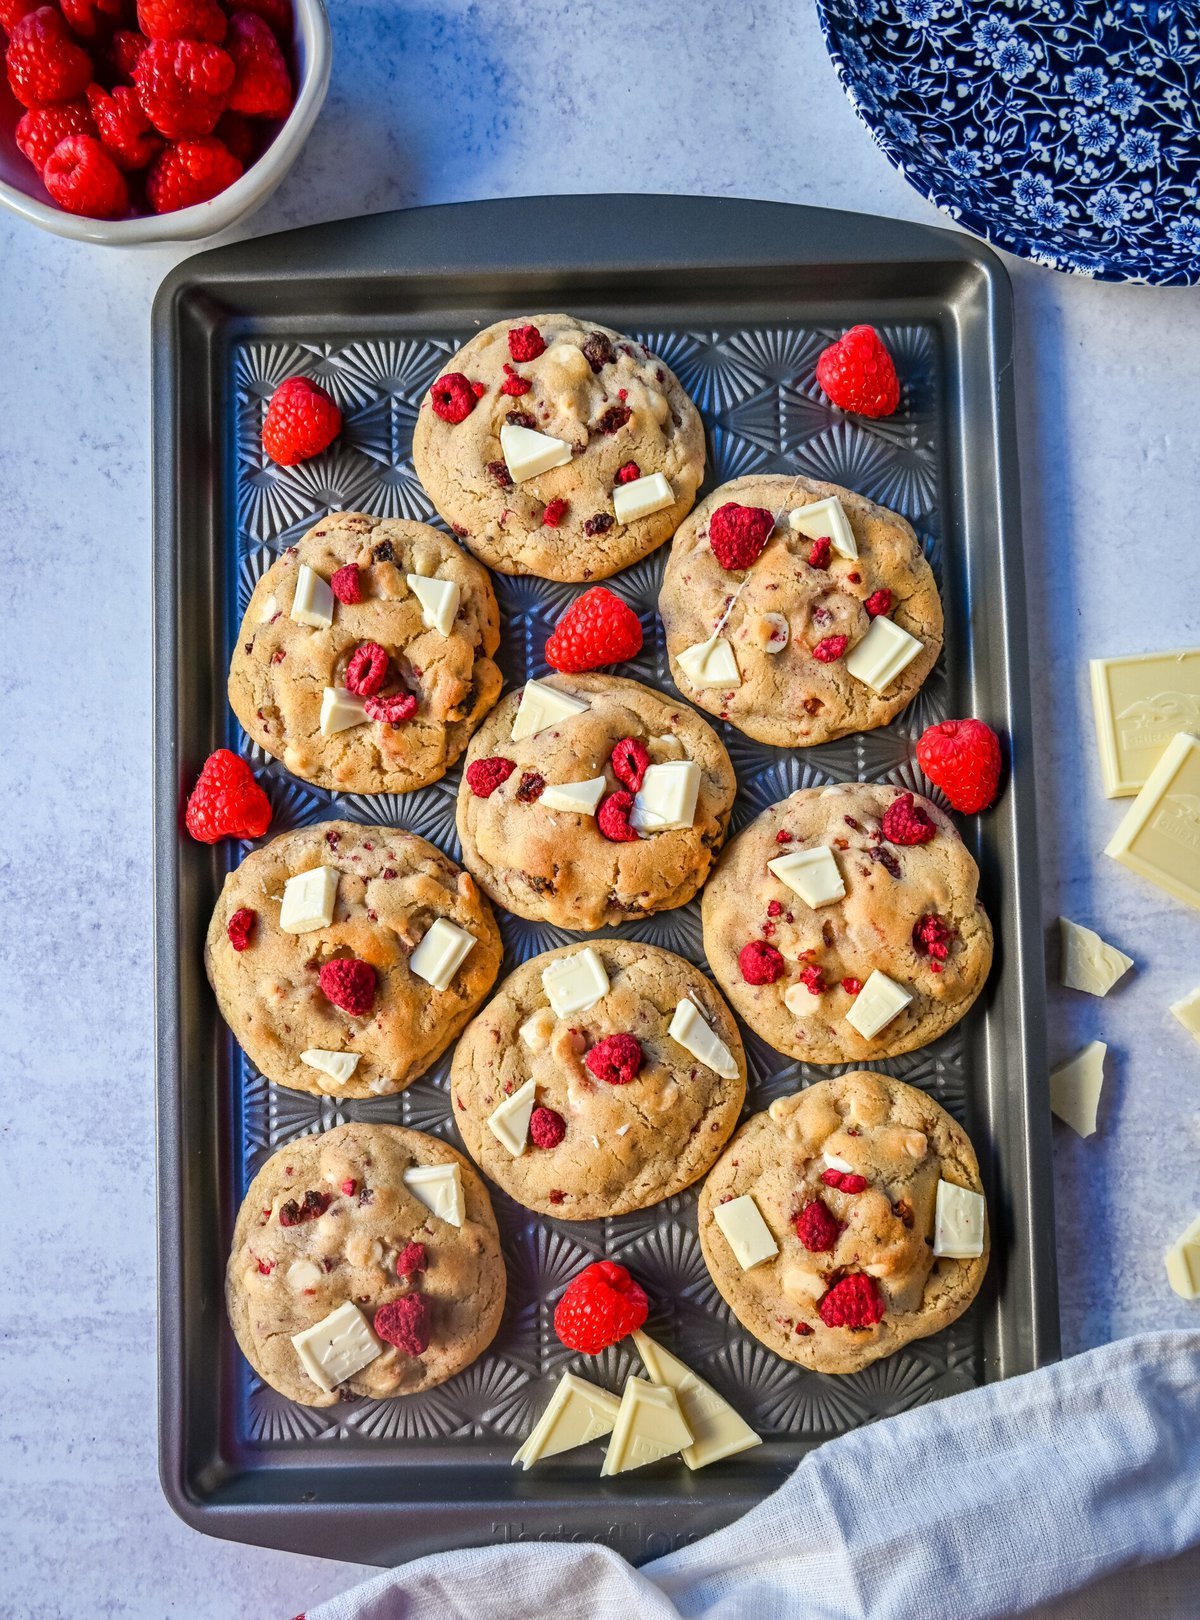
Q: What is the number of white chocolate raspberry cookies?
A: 9